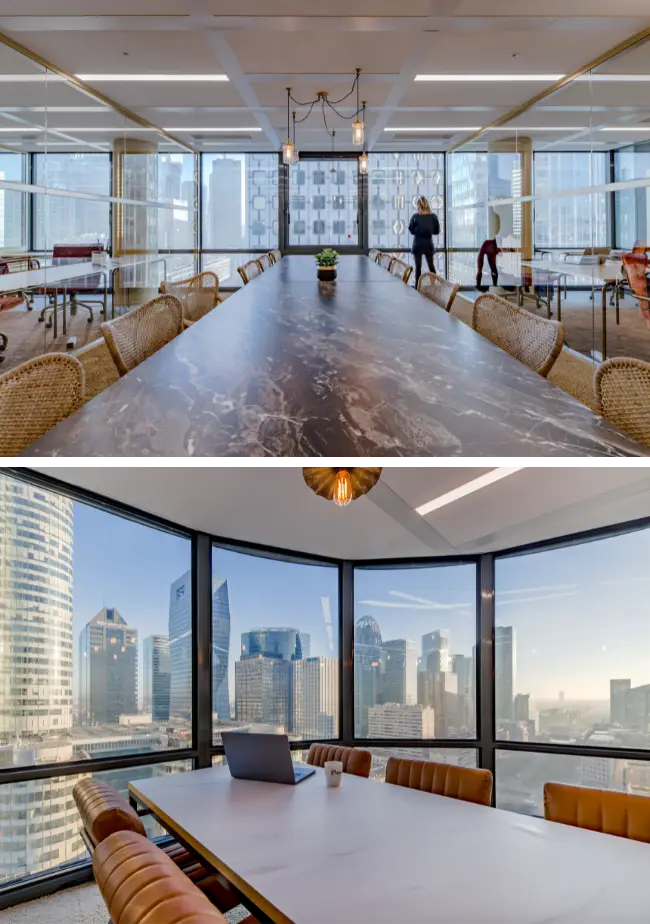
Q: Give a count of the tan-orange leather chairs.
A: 5